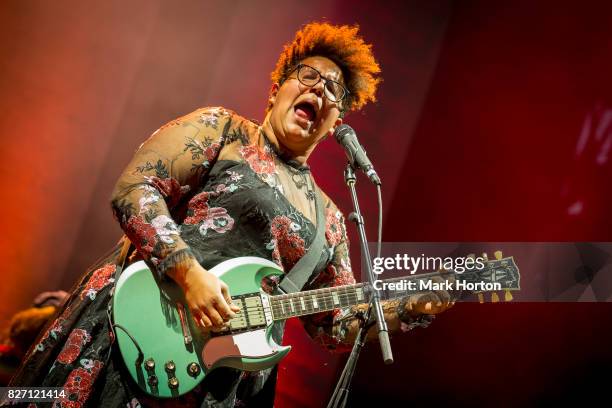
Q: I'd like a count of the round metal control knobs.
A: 4